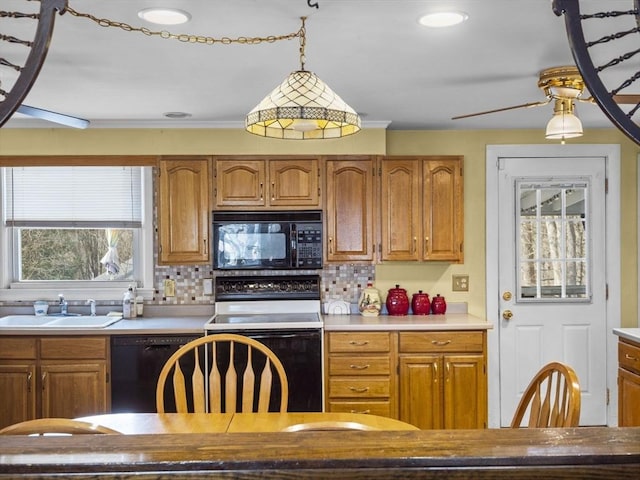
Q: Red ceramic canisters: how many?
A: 3